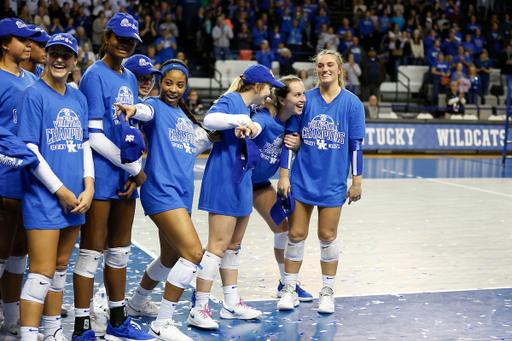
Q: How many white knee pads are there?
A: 13